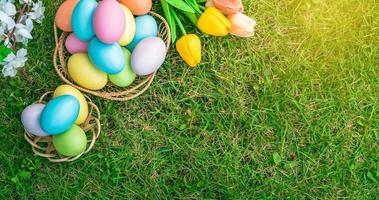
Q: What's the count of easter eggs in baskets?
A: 15